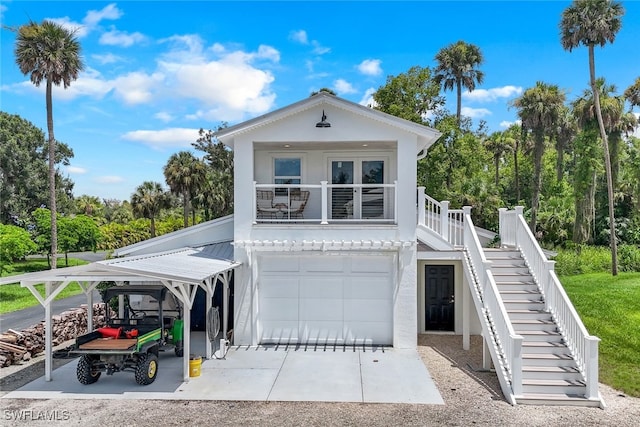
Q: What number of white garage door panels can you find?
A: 12